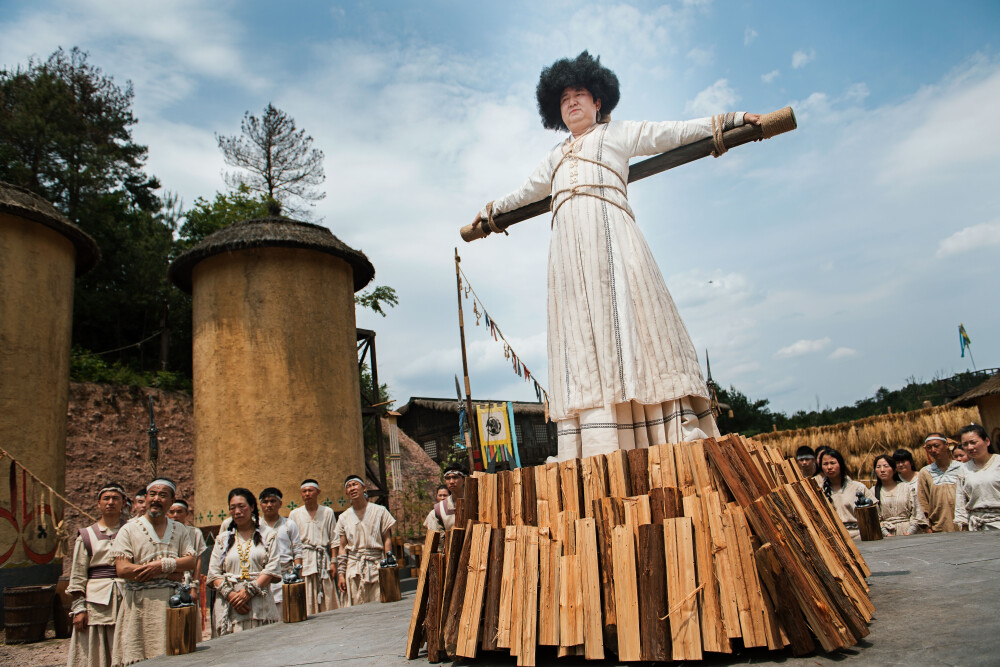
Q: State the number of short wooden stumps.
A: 4